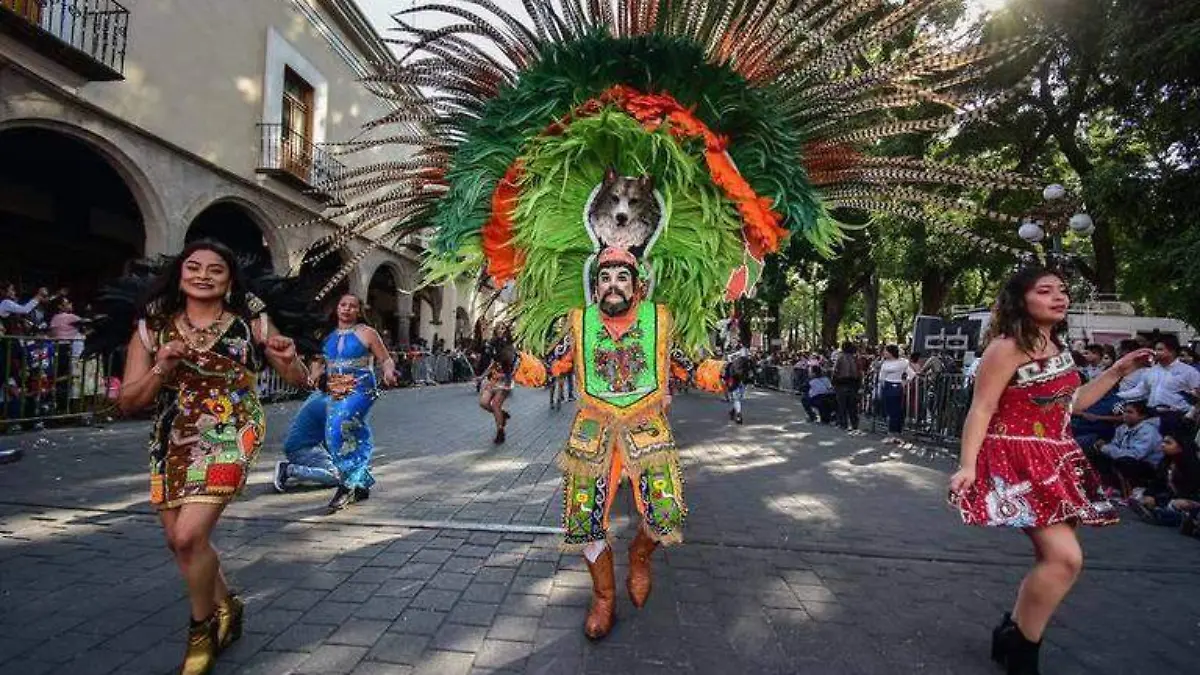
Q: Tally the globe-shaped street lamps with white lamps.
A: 3